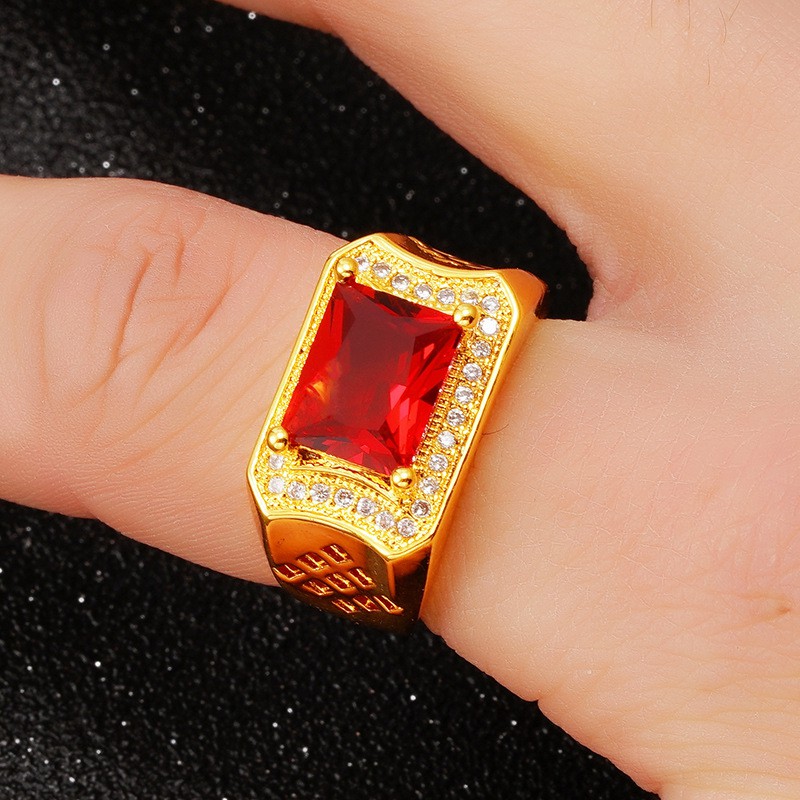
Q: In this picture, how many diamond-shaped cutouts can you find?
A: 9